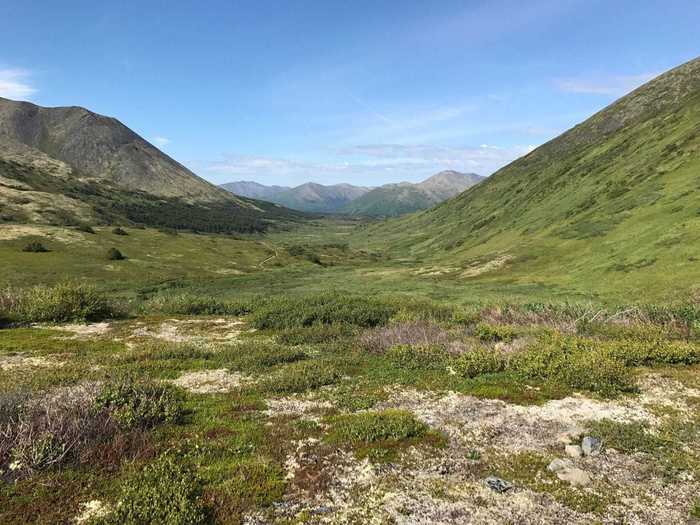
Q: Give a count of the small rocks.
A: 5